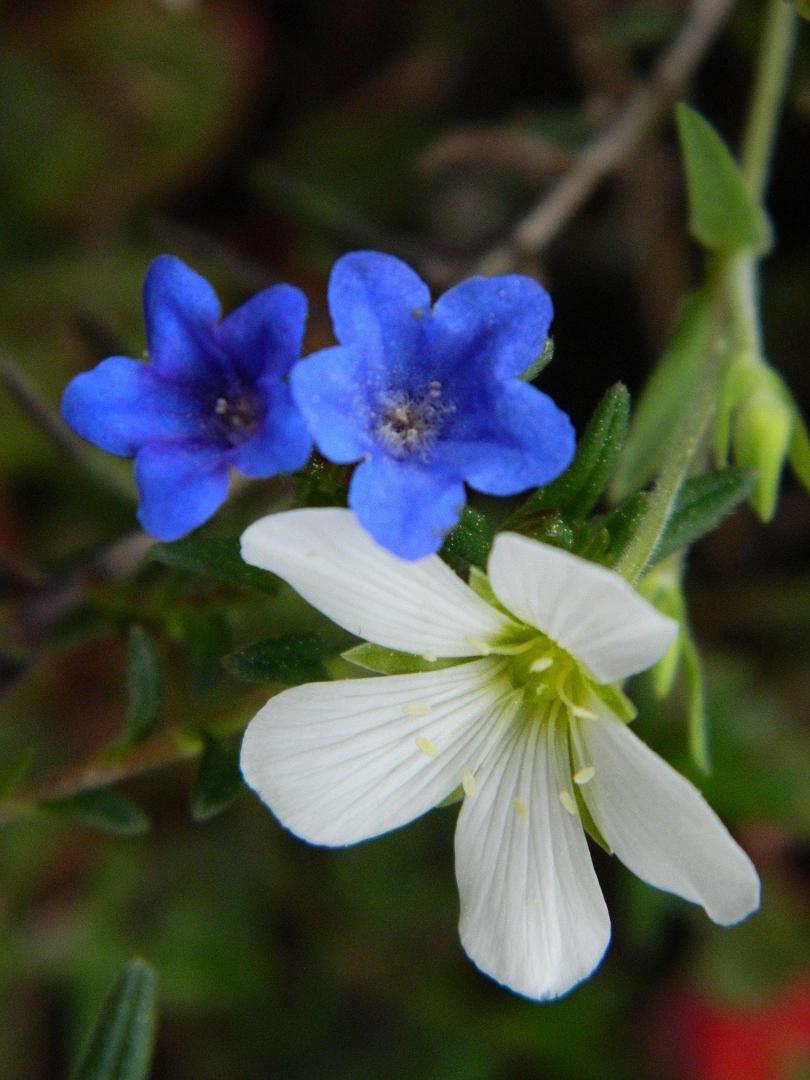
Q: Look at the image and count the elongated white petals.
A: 5